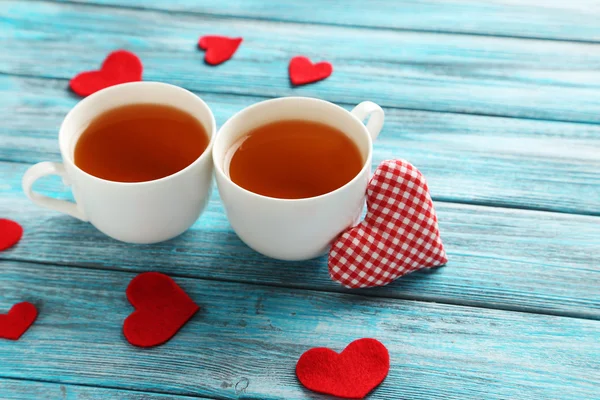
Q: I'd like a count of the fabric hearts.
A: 8